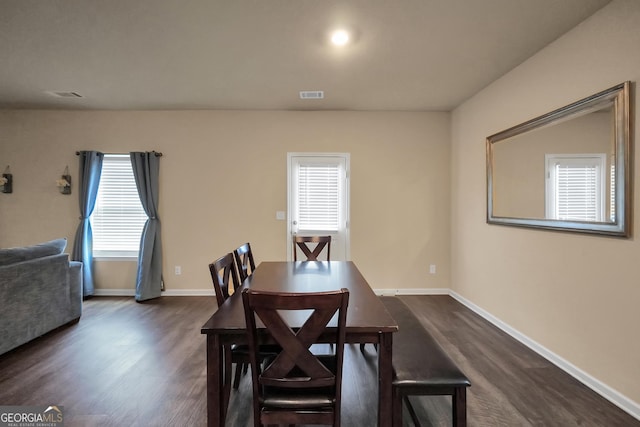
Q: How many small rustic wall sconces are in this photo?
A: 2